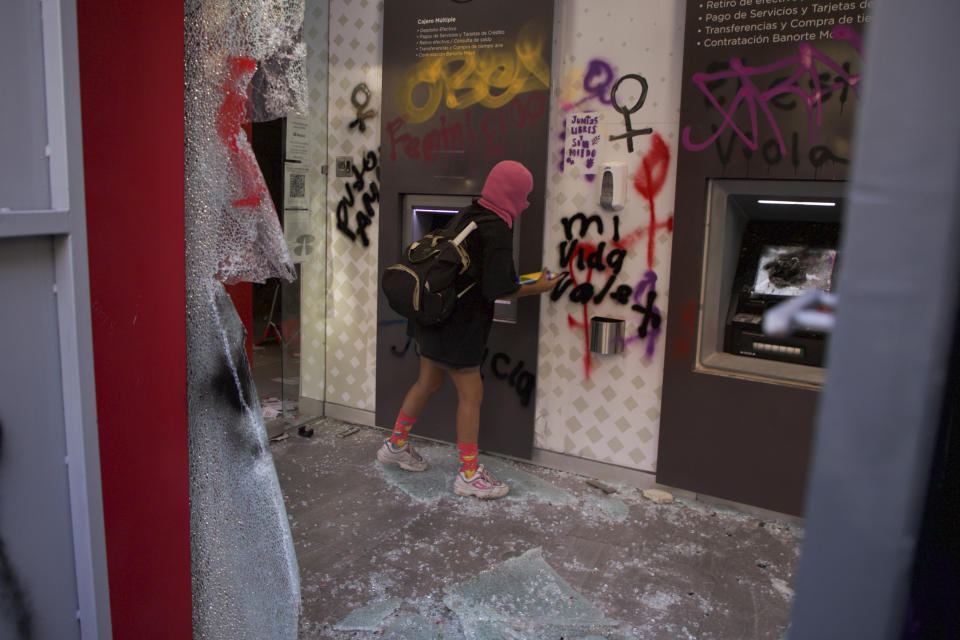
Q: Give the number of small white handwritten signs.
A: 1